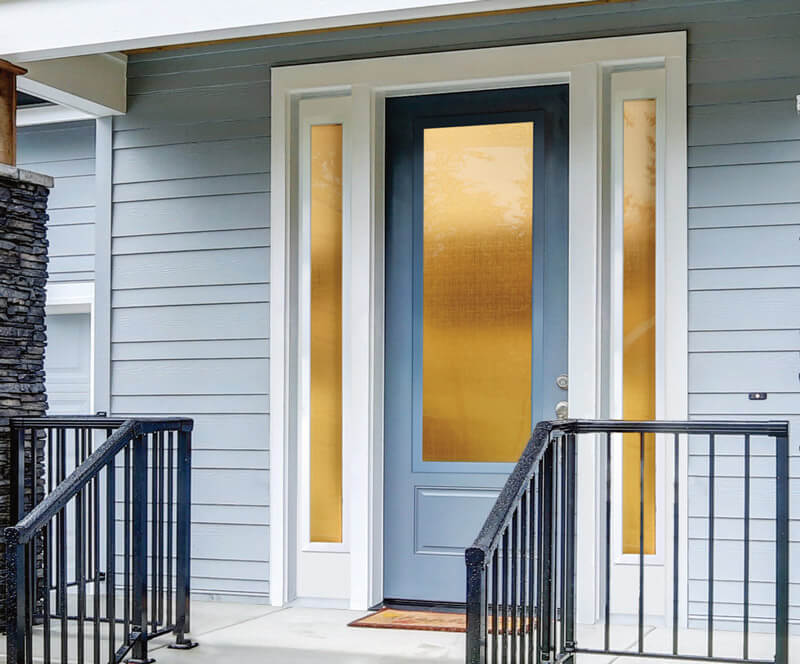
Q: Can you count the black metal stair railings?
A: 2